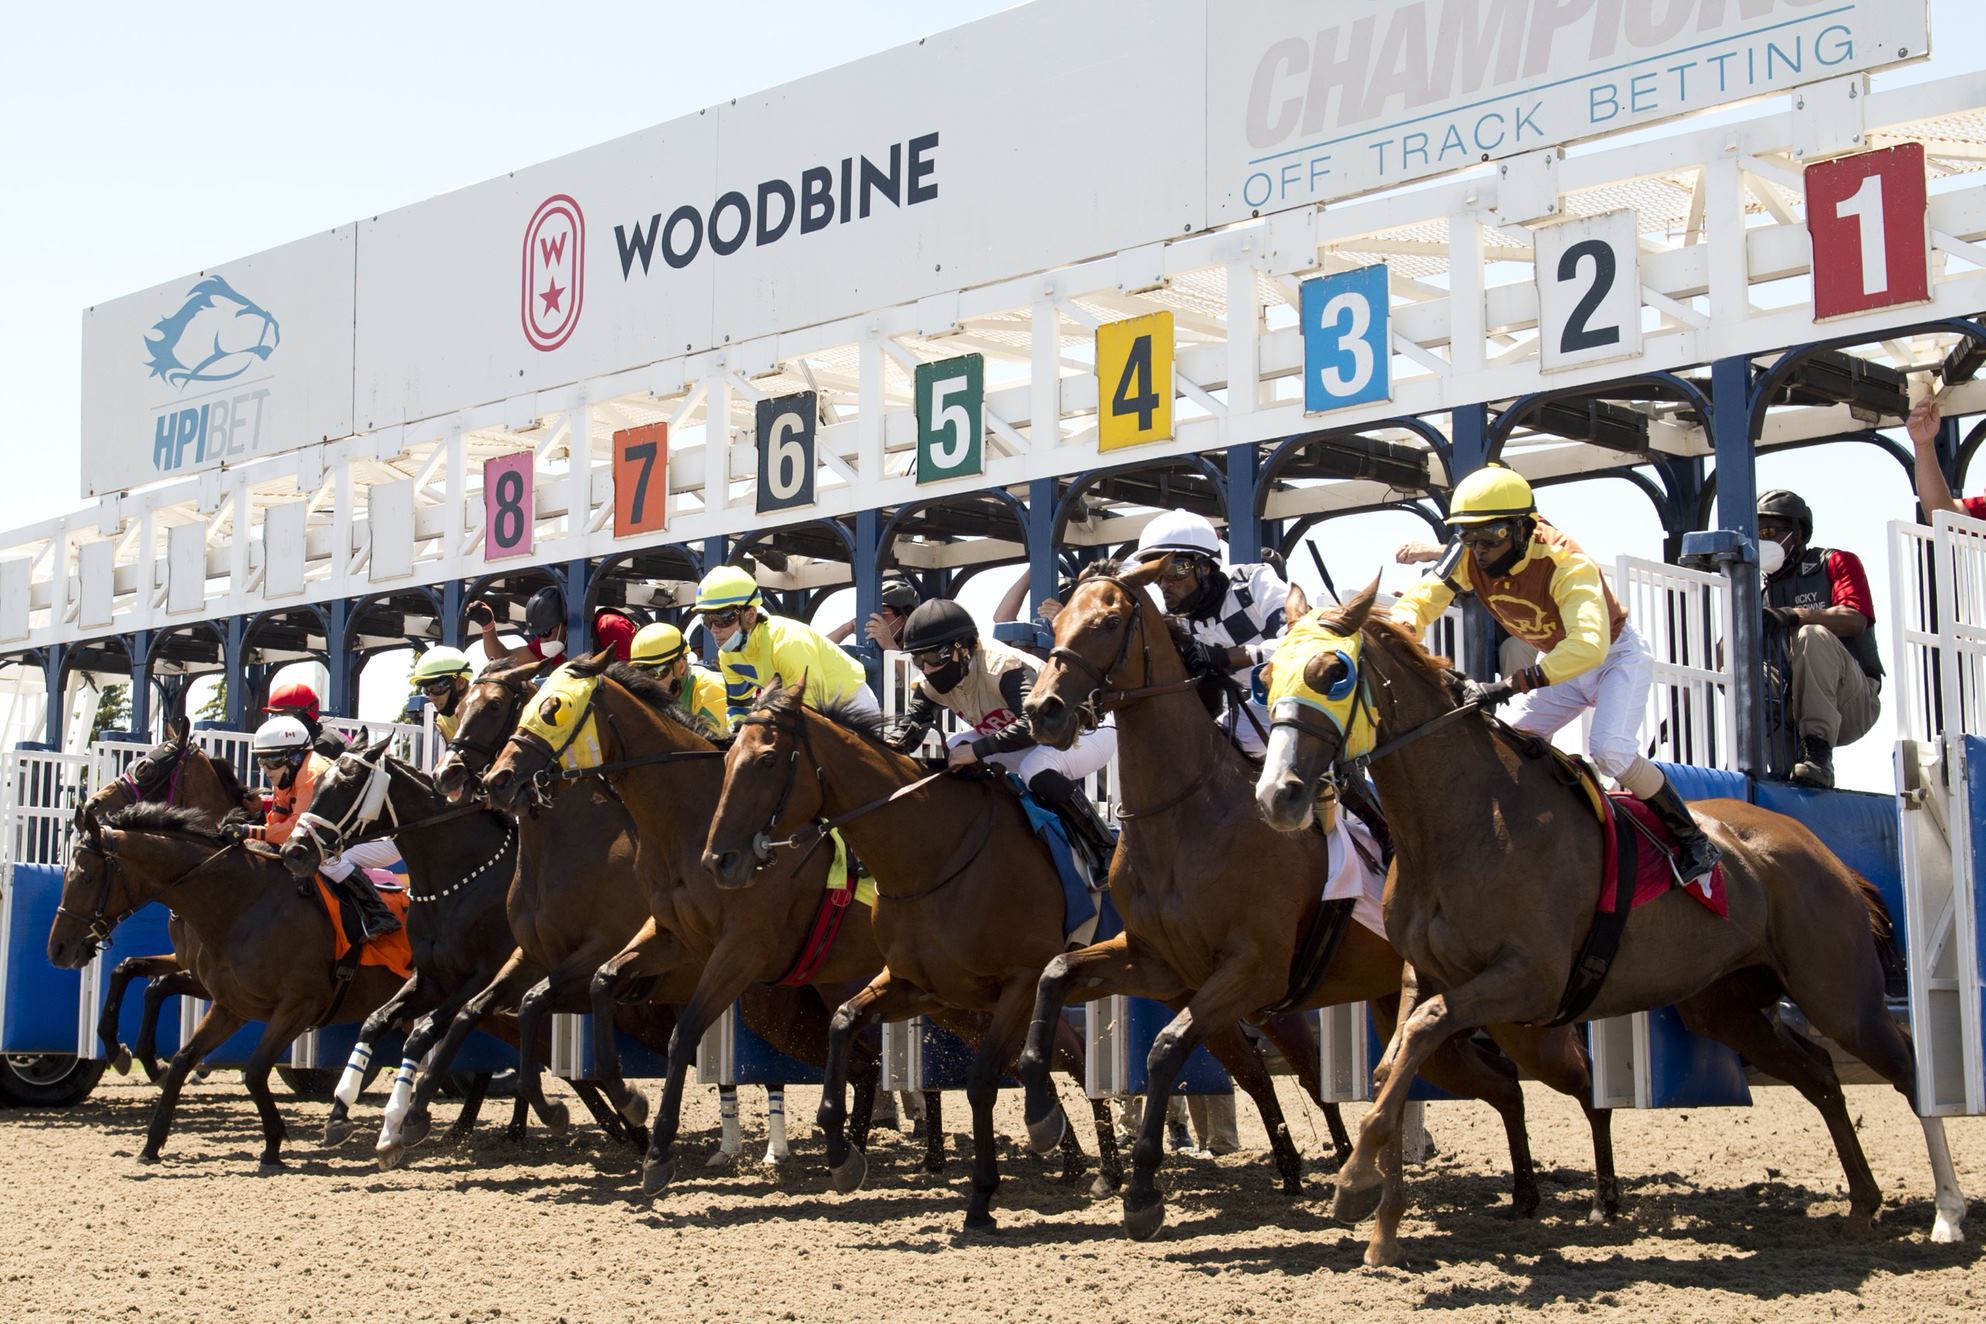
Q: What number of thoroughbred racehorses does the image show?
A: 8